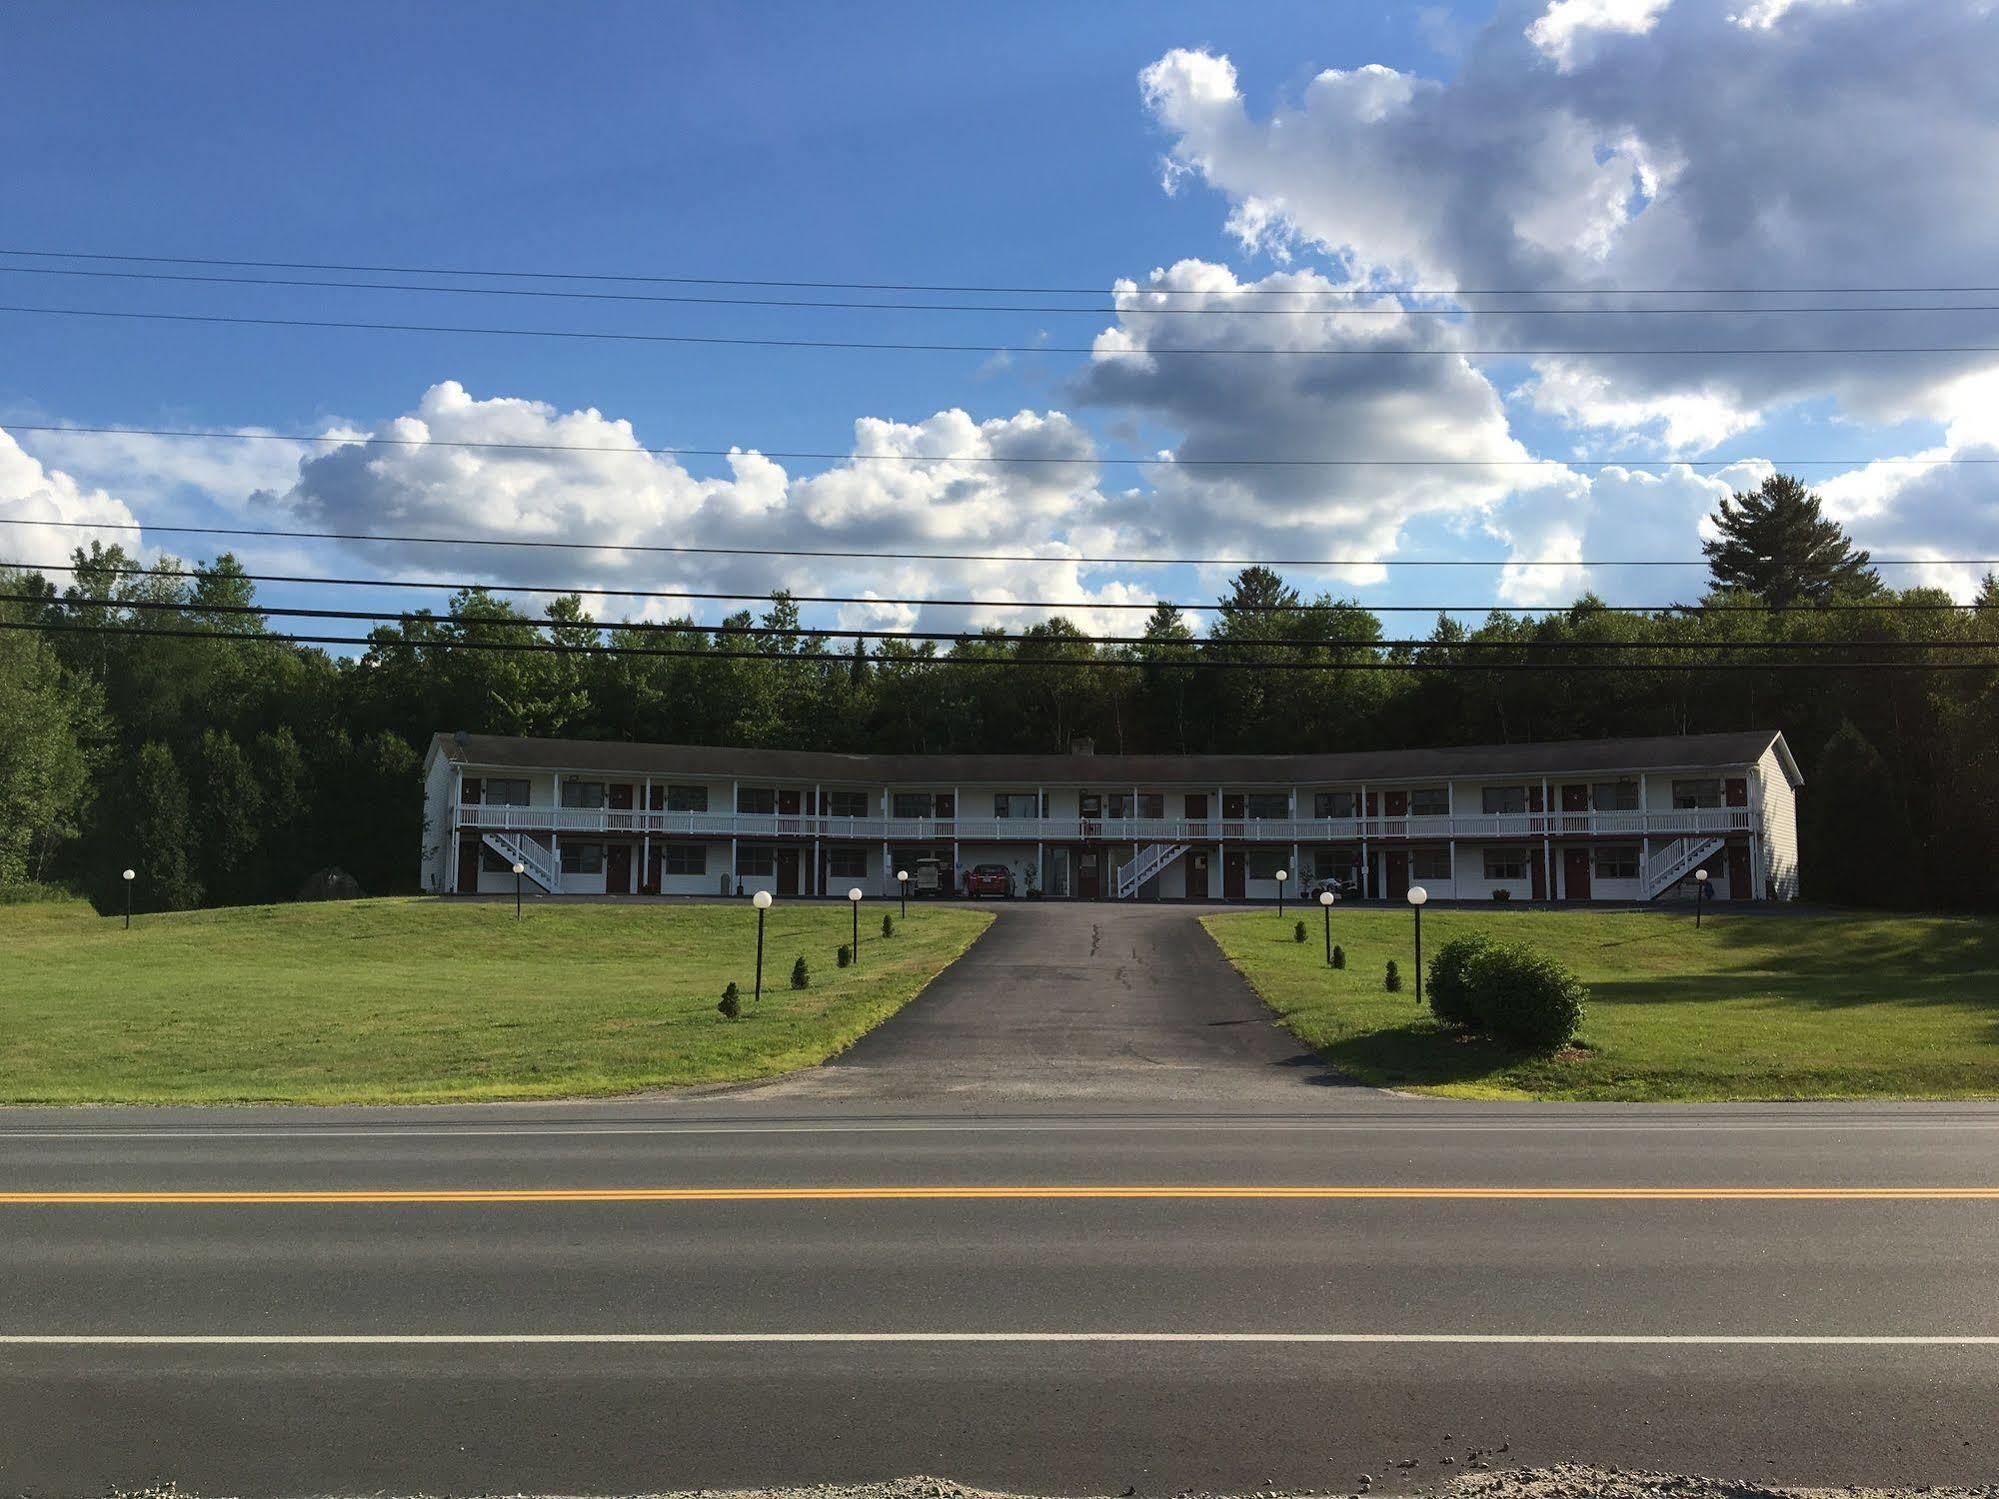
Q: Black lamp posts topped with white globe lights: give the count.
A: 9